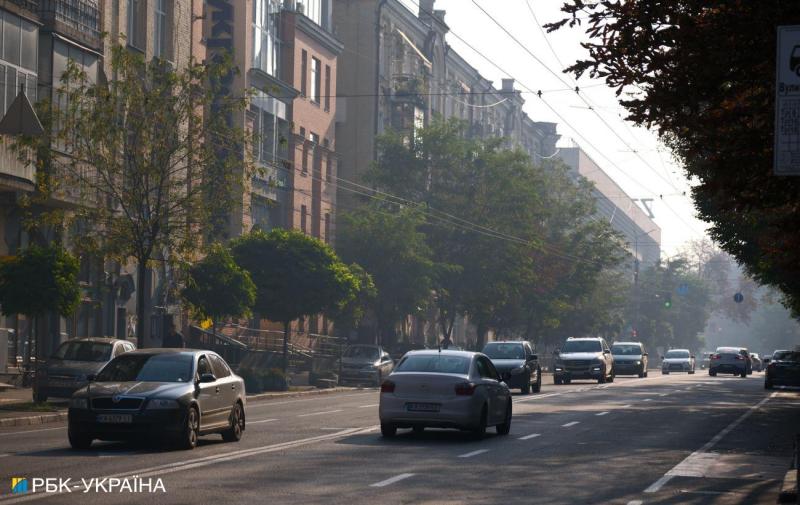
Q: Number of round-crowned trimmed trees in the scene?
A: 3